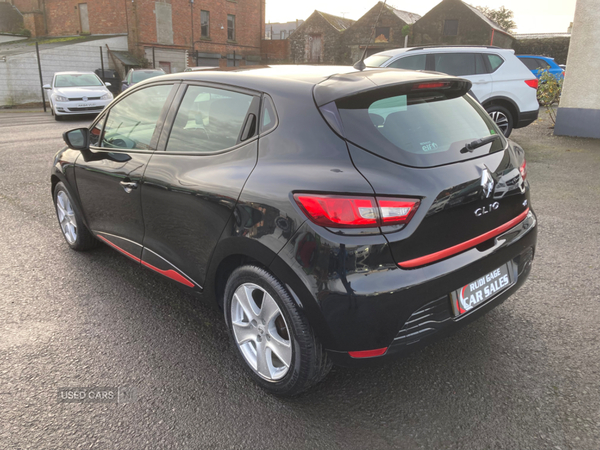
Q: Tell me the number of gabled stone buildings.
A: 3